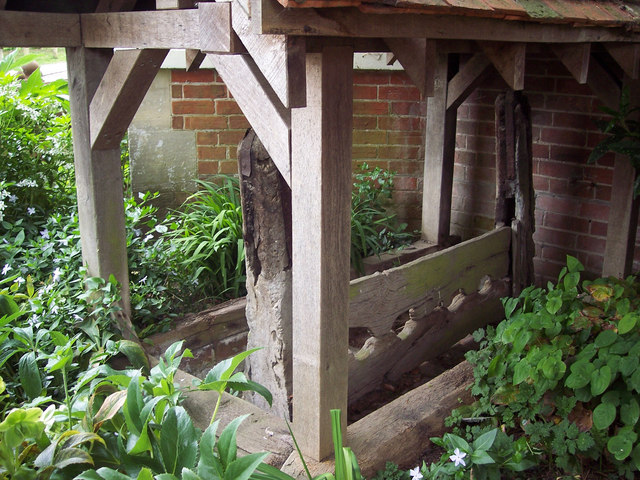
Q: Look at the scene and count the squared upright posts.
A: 4